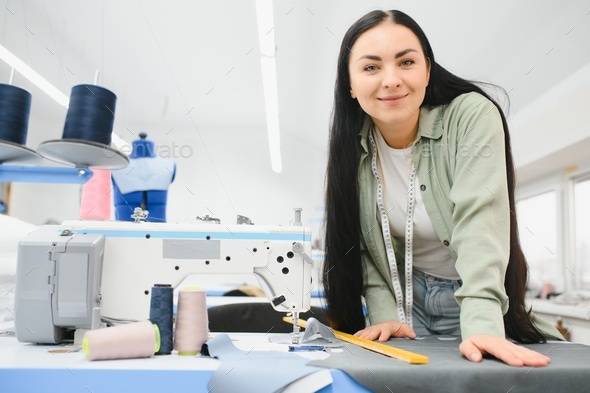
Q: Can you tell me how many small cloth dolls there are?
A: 0